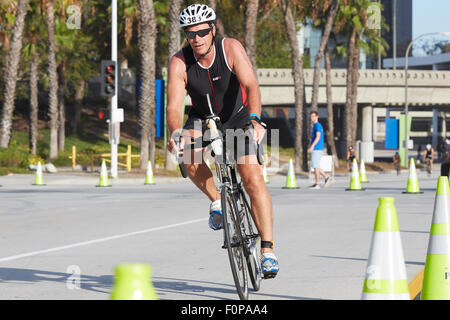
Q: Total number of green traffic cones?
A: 11